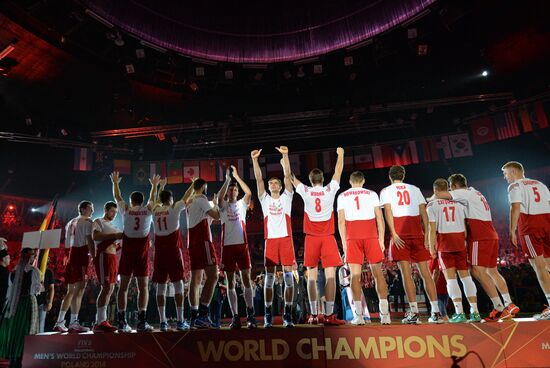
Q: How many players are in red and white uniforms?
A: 13